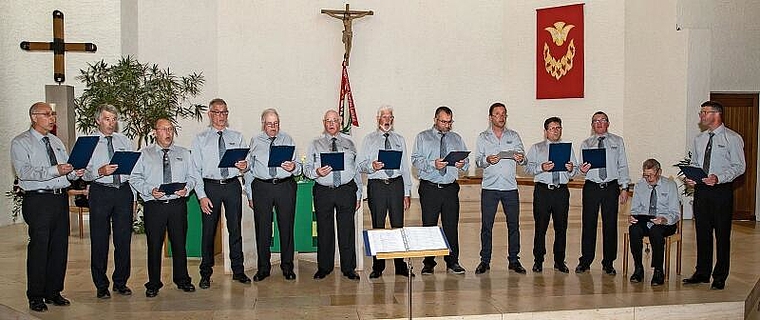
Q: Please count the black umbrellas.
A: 0